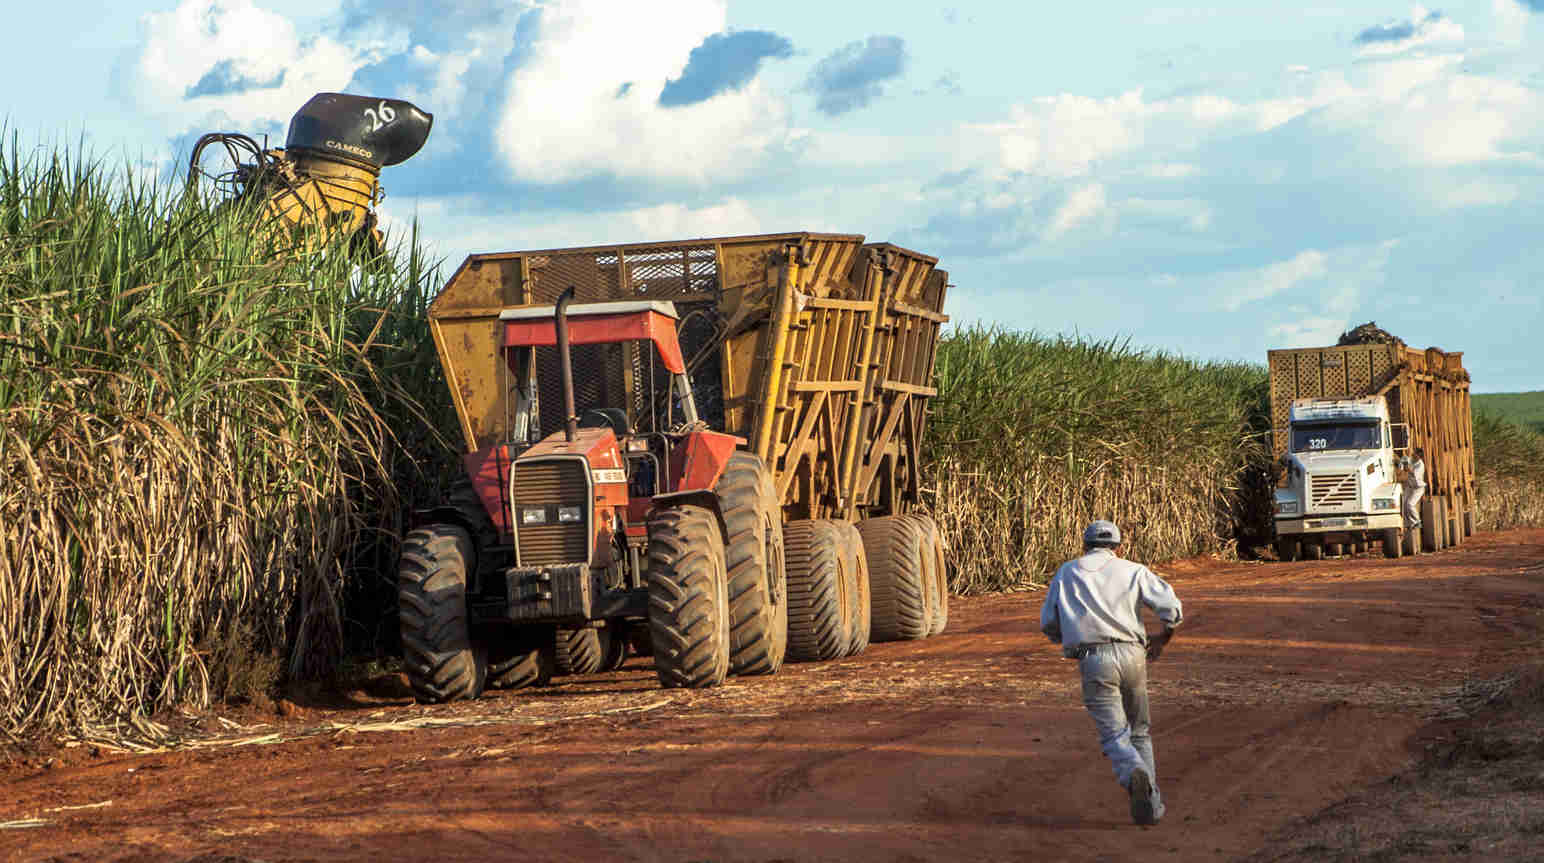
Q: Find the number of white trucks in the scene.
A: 1